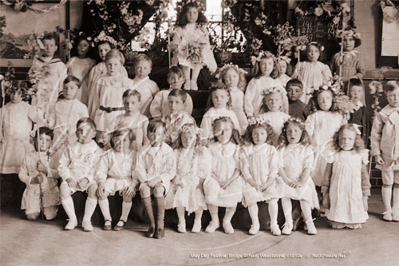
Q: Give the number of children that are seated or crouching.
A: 8